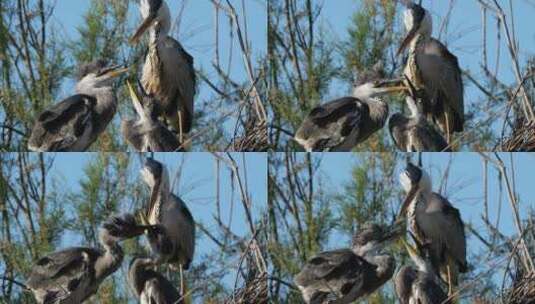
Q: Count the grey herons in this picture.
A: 12